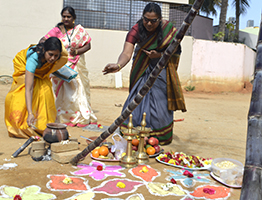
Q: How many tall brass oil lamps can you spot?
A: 2